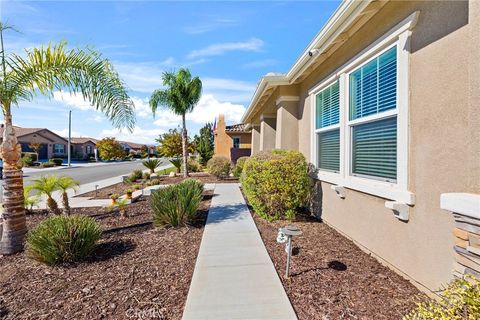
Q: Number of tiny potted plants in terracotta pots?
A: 2